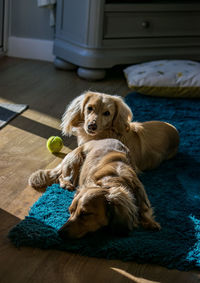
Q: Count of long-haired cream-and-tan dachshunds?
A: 2